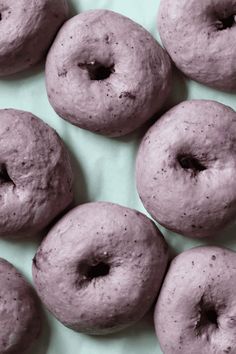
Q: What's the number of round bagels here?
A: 8